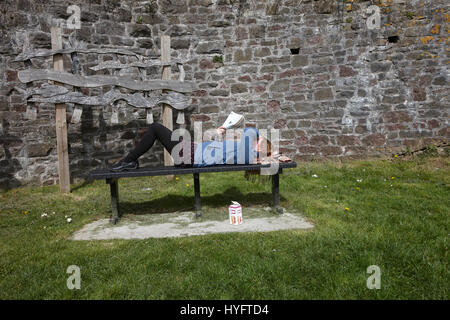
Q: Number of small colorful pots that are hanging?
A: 0